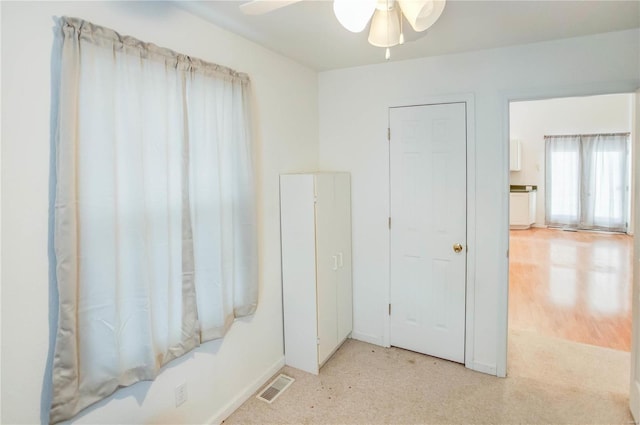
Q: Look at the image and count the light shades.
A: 3